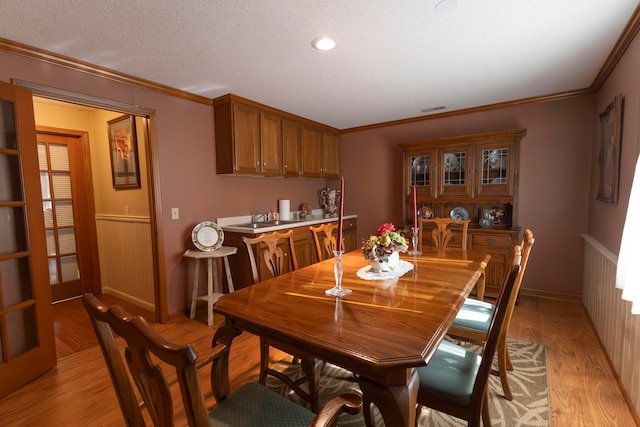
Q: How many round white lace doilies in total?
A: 1